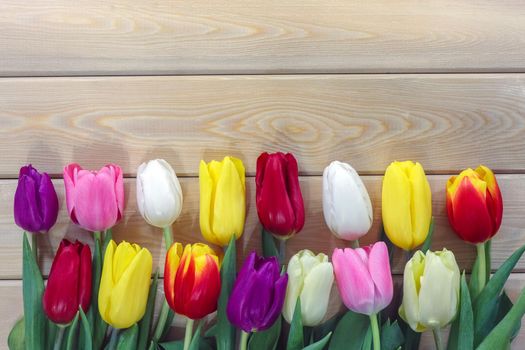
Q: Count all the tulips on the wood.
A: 15